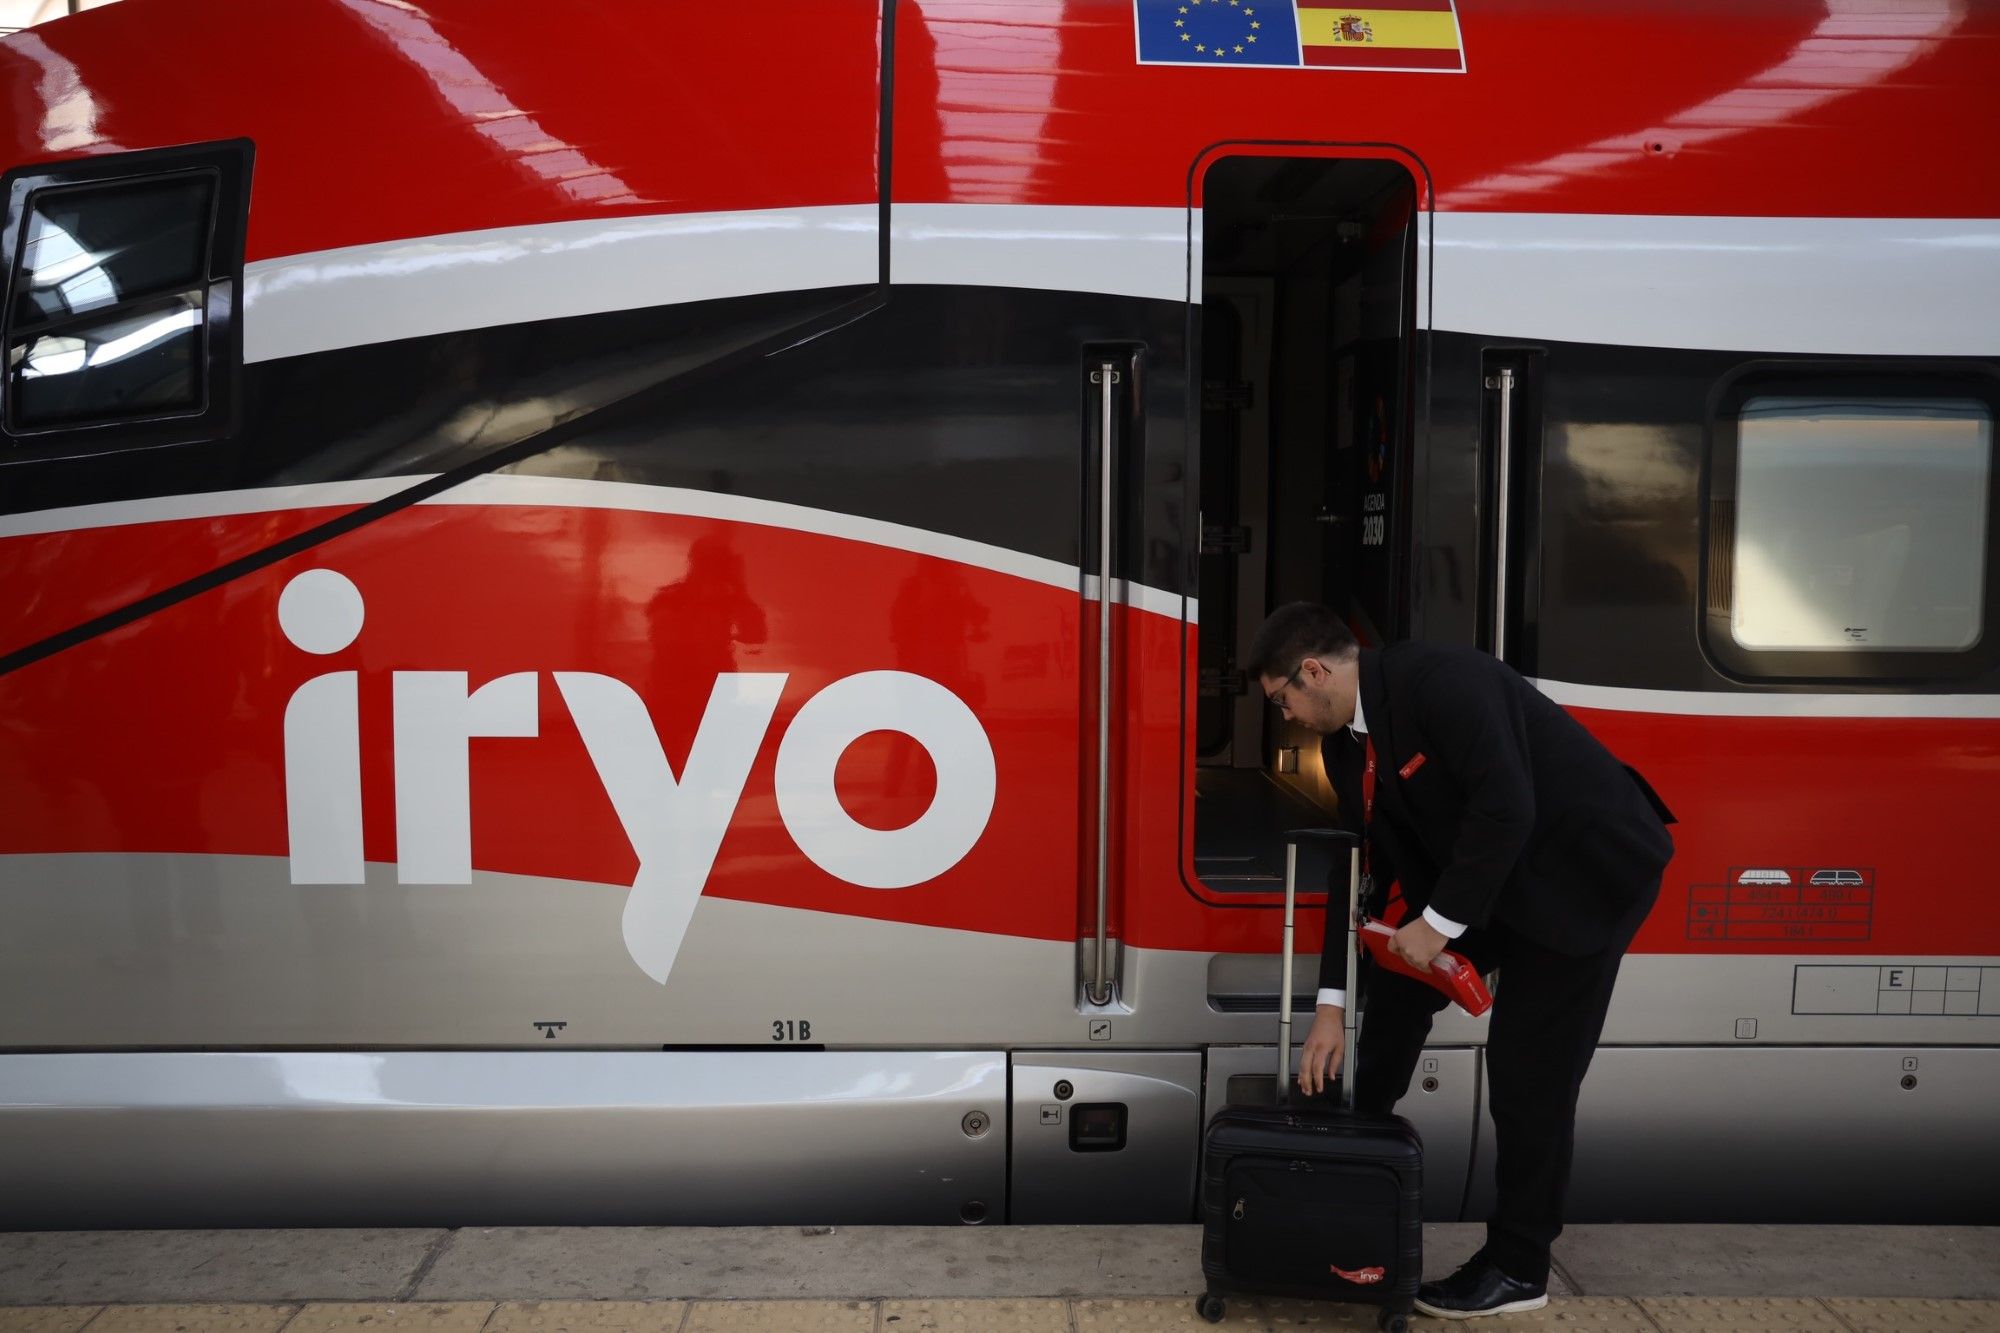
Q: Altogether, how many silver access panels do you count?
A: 4